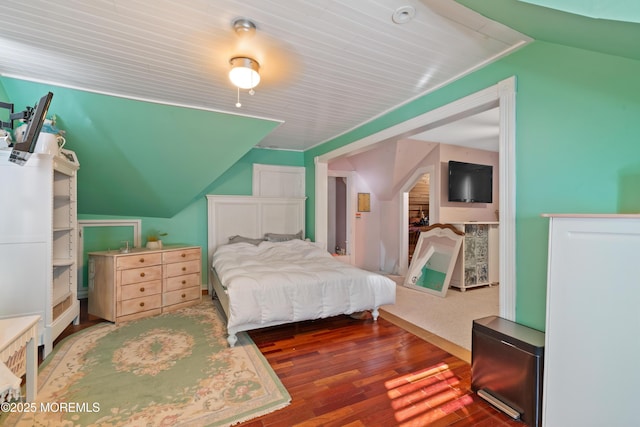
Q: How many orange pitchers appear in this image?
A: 0